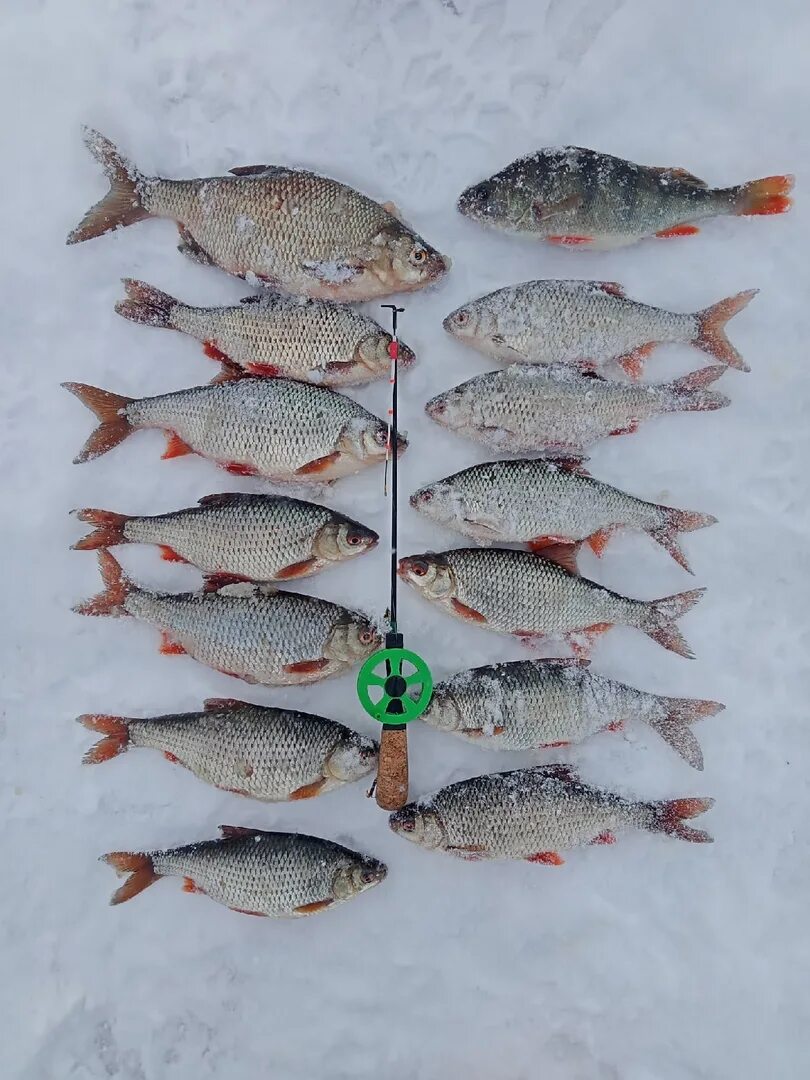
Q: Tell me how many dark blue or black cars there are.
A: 0